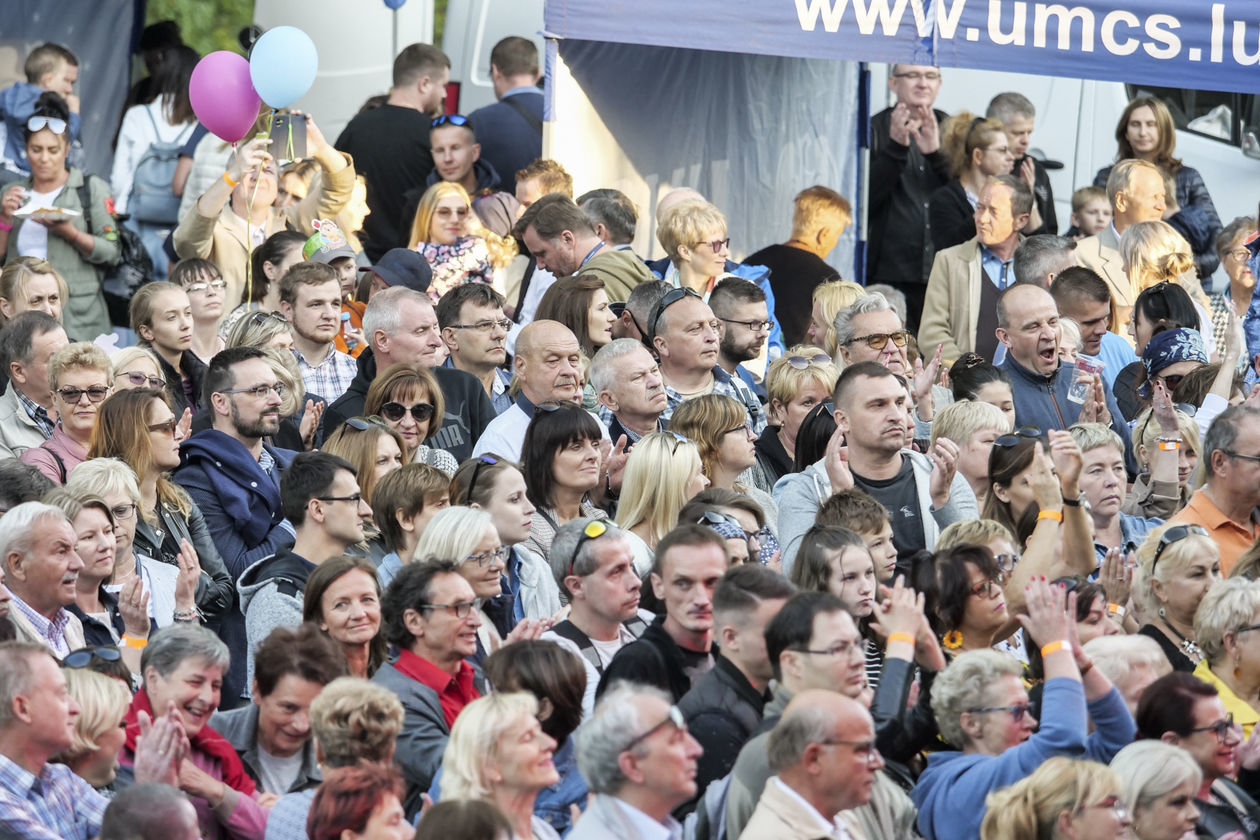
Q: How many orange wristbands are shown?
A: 7